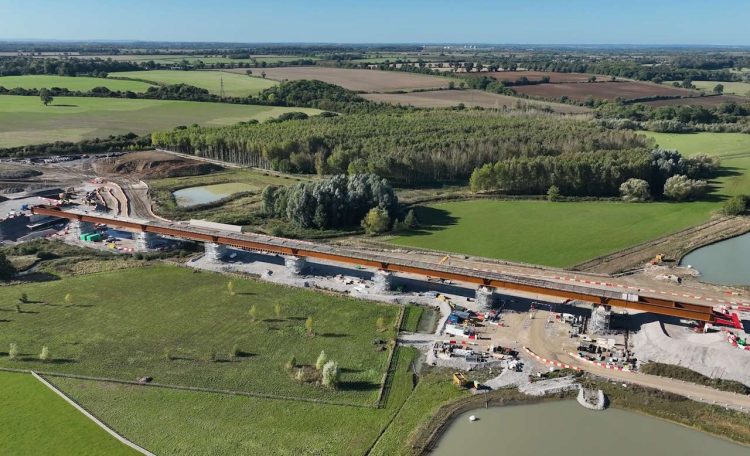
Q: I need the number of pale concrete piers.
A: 7